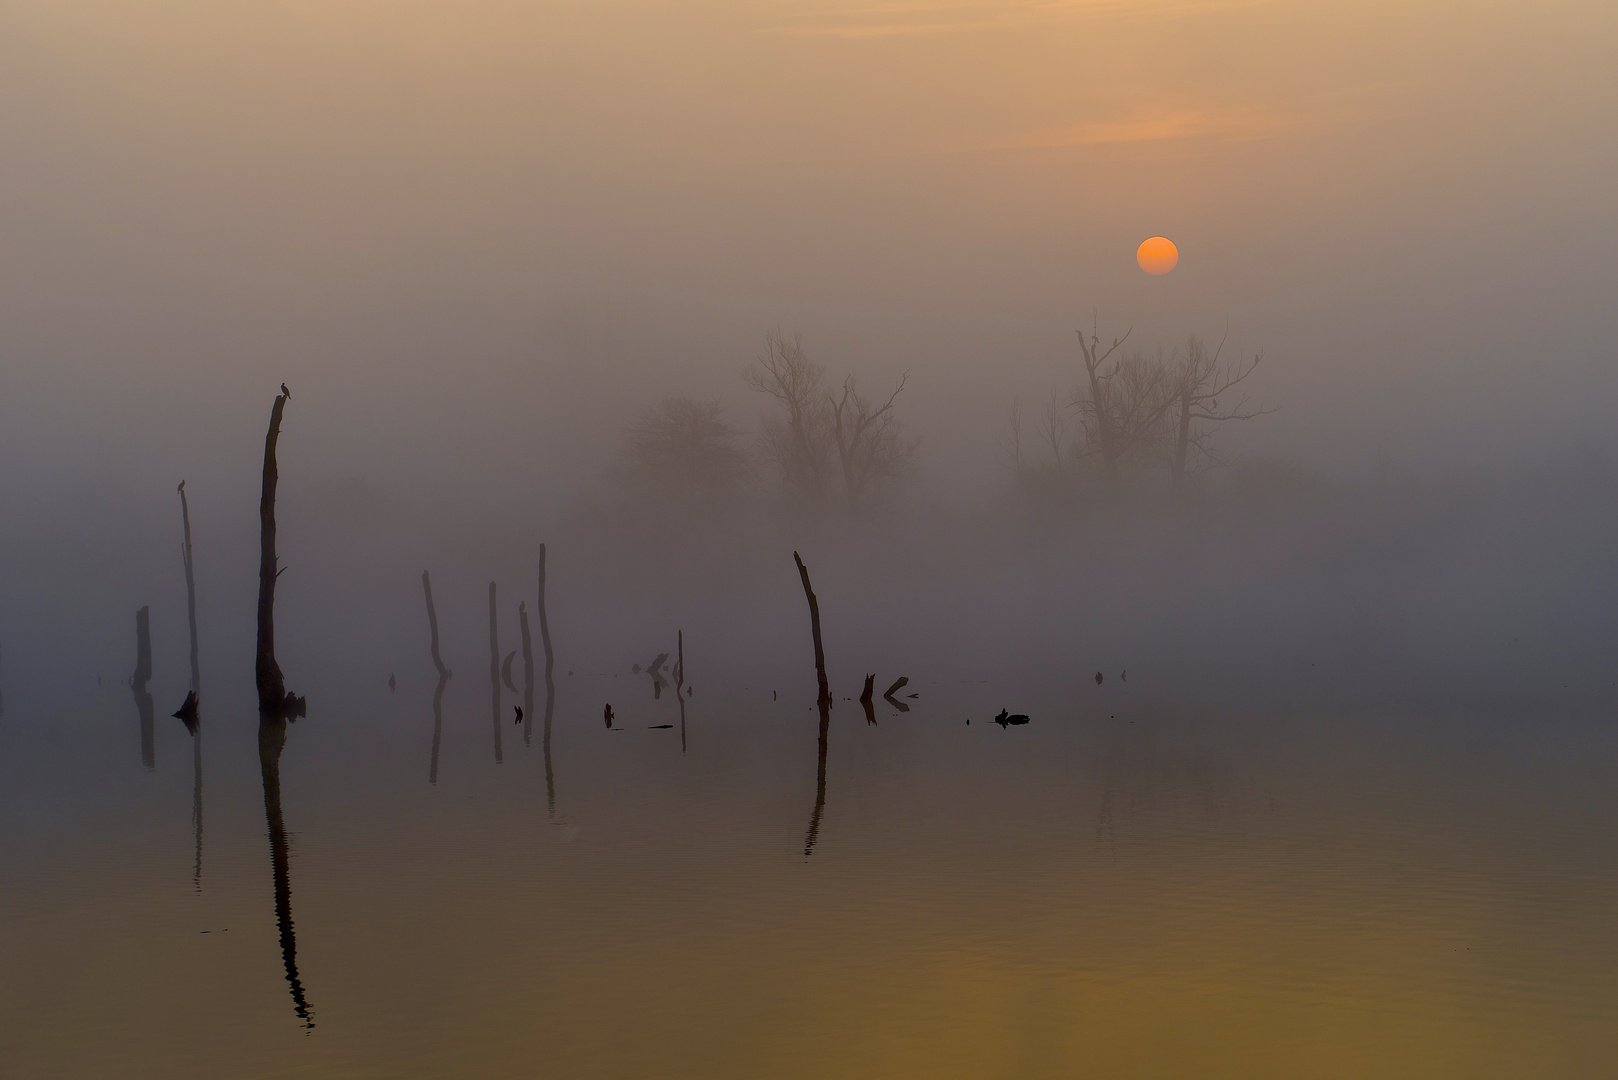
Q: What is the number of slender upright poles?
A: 9